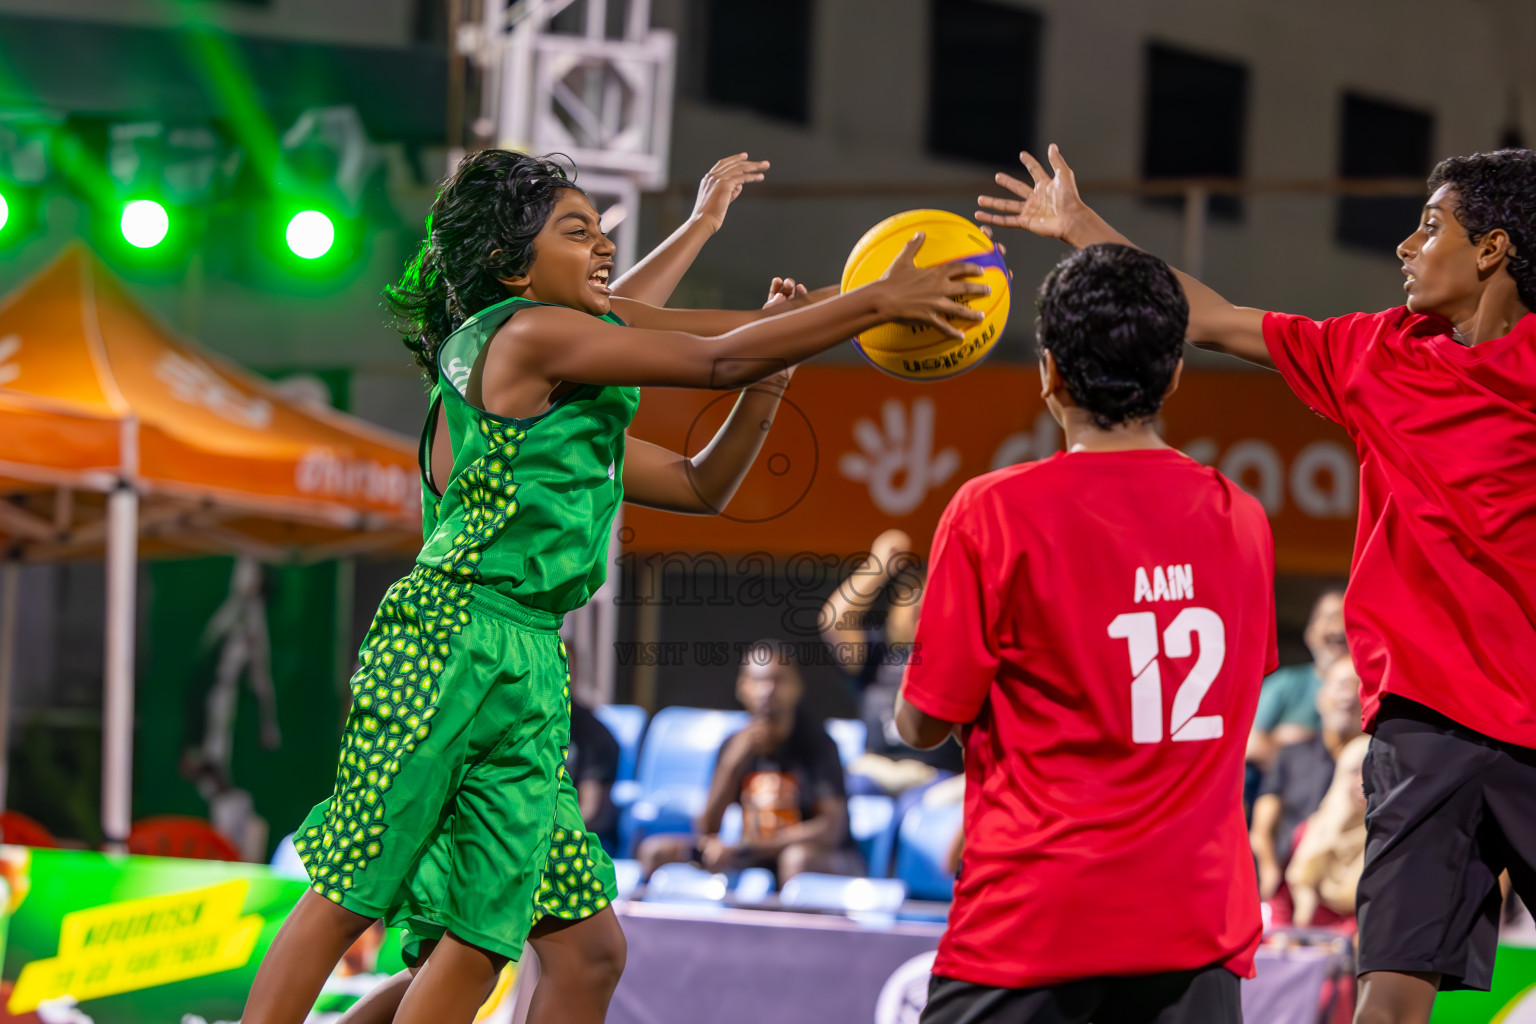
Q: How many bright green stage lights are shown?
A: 3